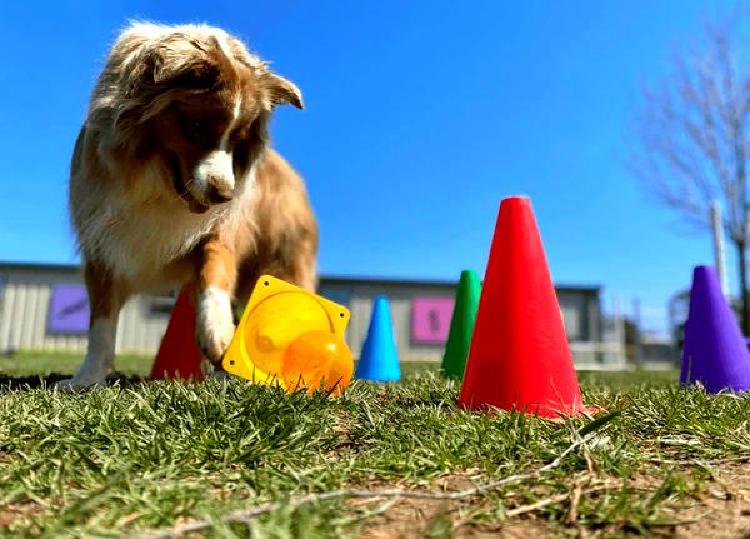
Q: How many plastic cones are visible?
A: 6